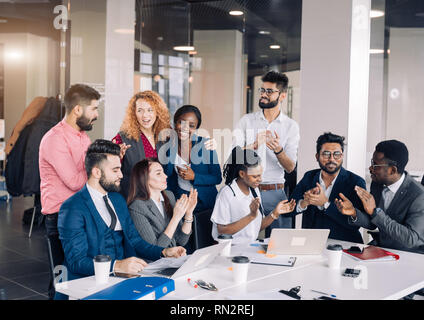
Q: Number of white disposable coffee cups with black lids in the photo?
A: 4